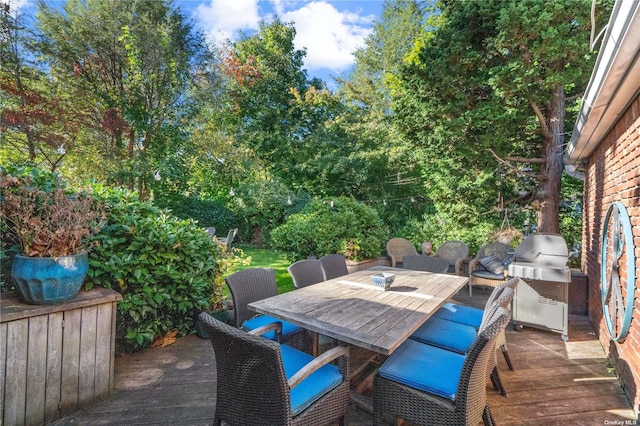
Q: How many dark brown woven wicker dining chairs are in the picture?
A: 8